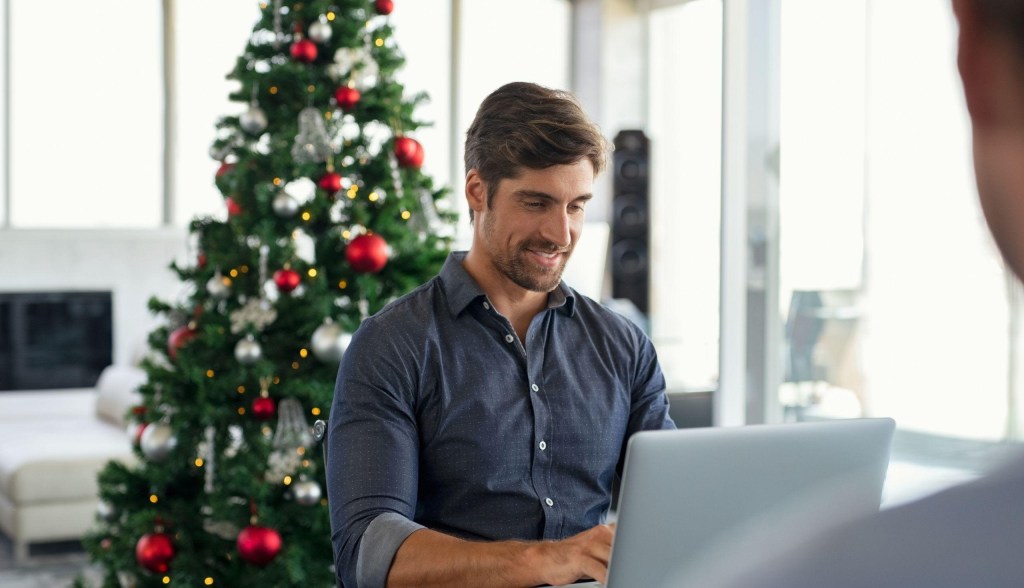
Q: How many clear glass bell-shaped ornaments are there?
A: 3